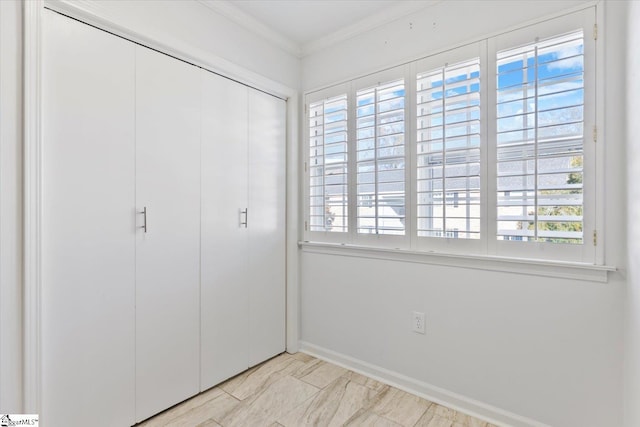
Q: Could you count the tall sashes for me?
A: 4